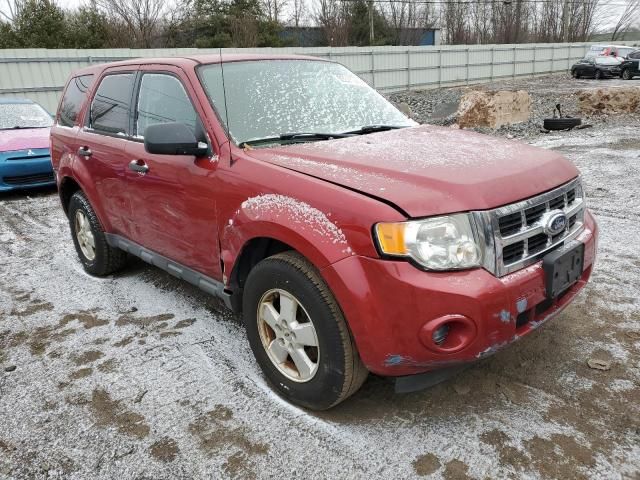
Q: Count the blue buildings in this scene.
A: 1